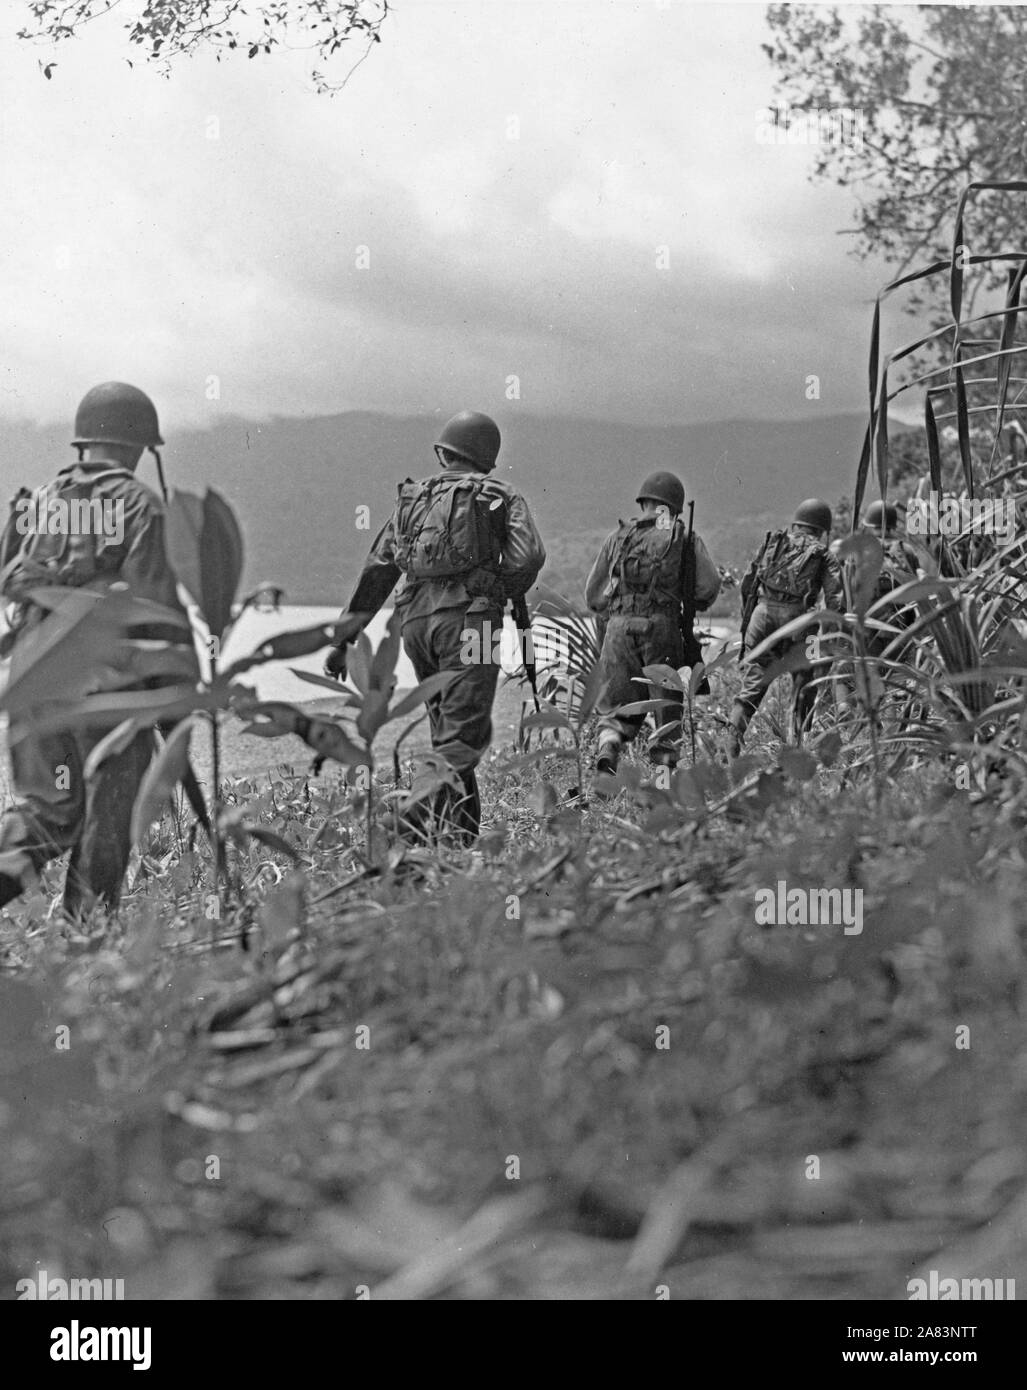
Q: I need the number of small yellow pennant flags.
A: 0